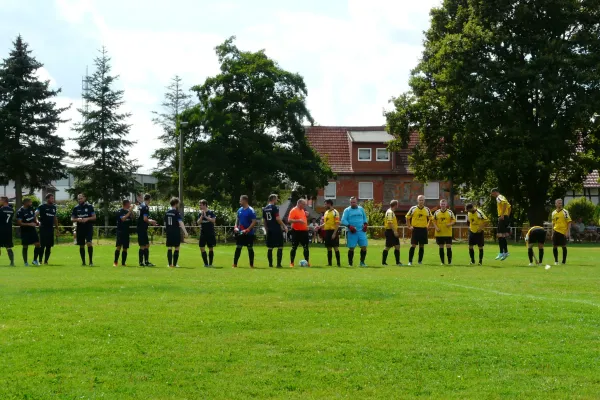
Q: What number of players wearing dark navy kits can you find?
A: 9